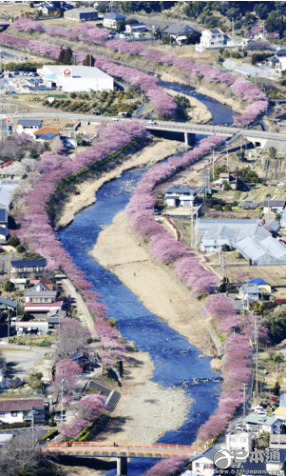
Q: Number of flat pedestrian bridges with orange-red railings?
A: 1